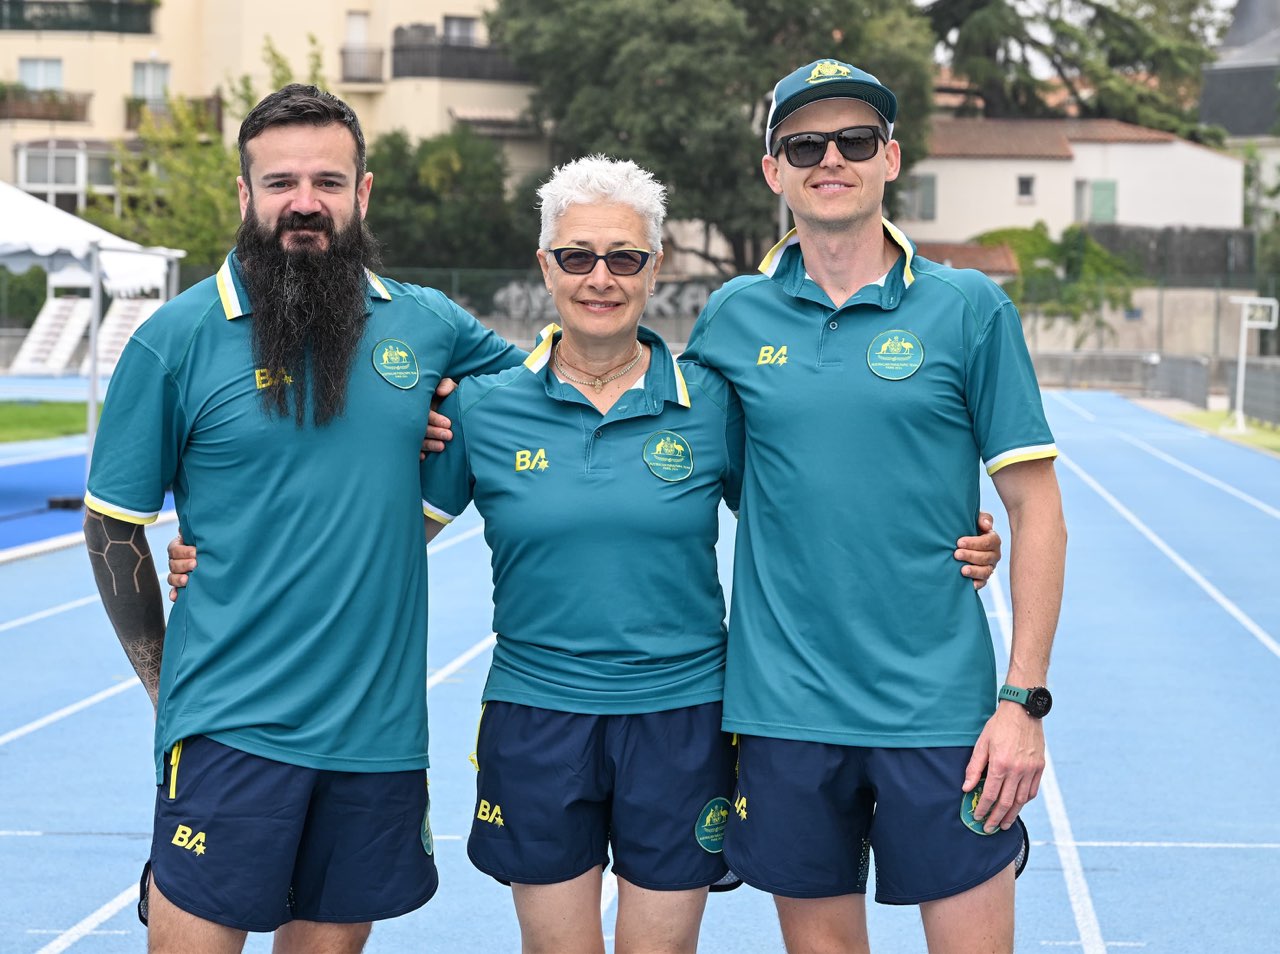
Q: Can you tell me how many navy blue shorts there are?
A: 3